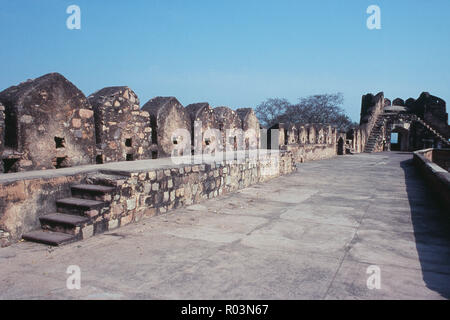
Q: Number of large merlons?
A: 6